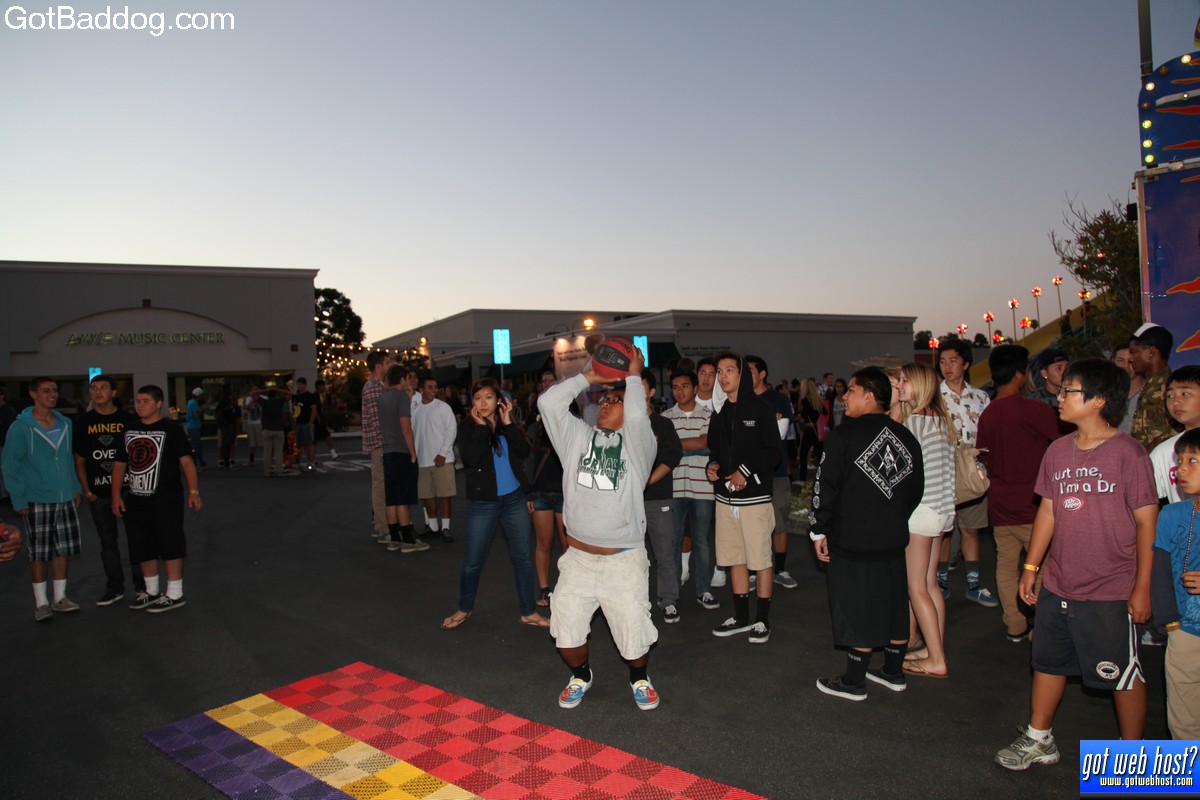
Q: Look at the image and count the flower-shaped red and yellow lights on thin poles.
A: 9